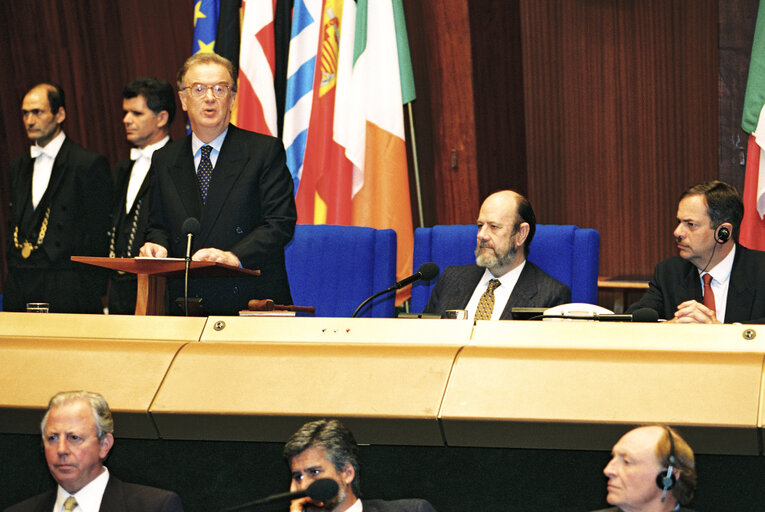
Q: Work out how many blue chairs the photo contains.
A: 2